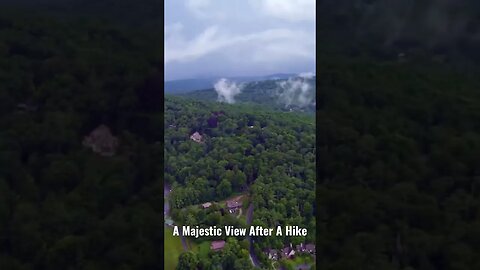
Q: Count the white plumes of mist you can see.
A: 2